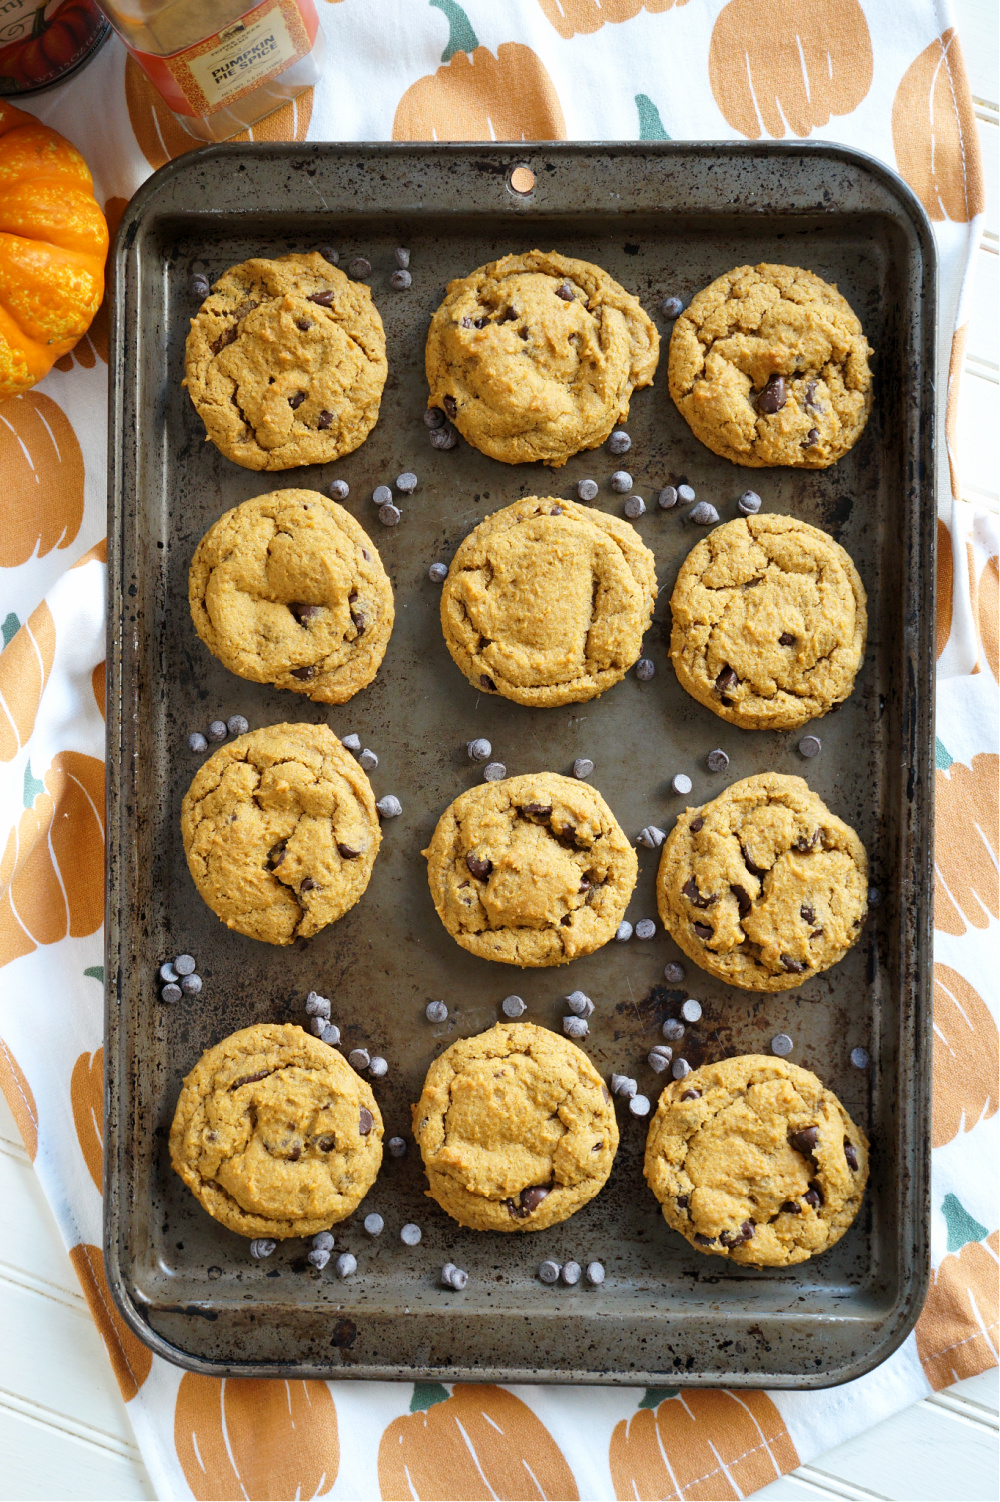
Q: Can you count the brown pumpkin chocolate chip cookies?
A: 12